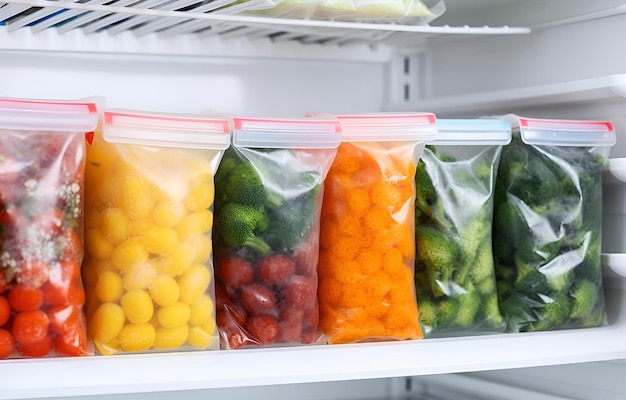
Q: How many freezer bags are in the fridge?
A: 6